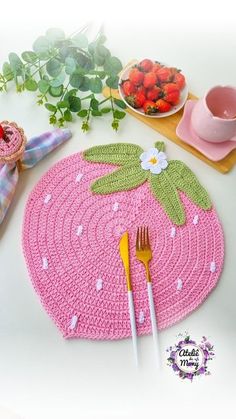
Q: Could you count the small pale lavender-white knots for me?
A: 12